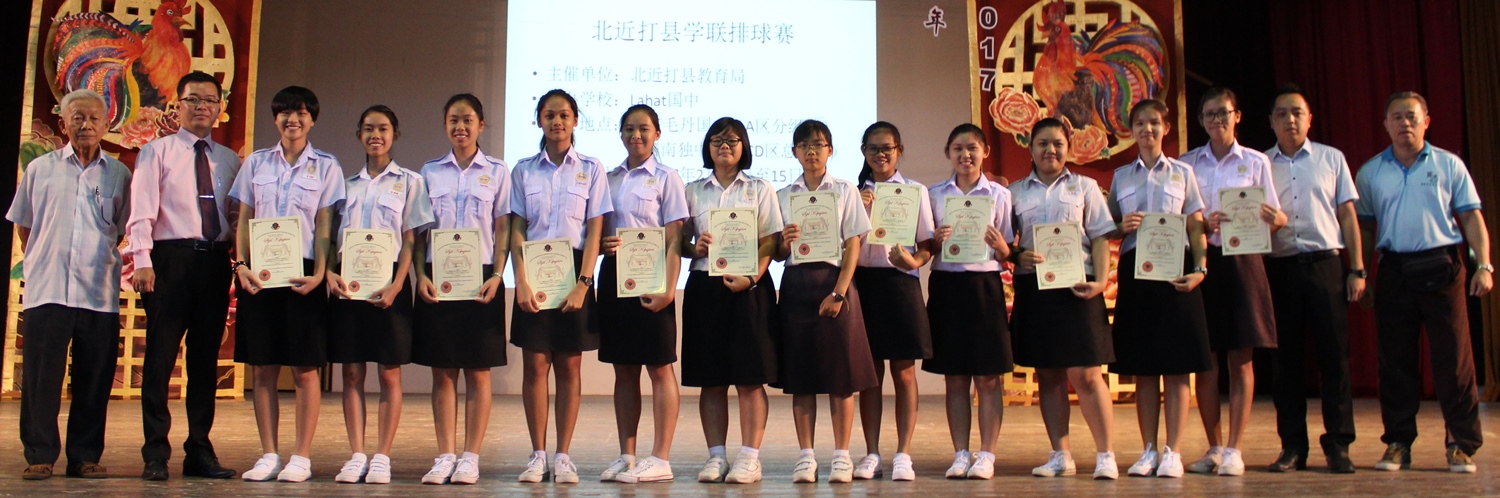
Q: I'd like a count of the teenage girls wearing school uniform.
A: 12